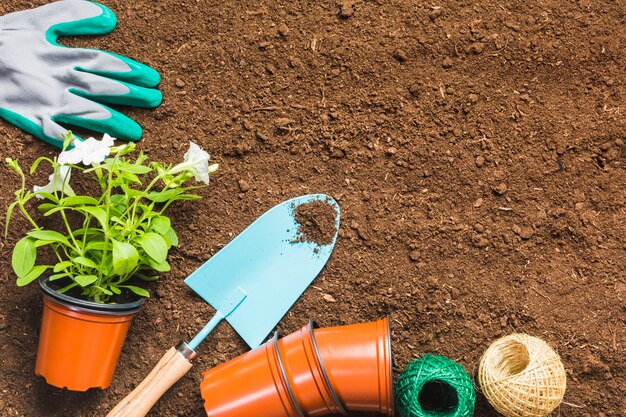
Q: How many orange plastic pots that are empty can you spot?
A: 3